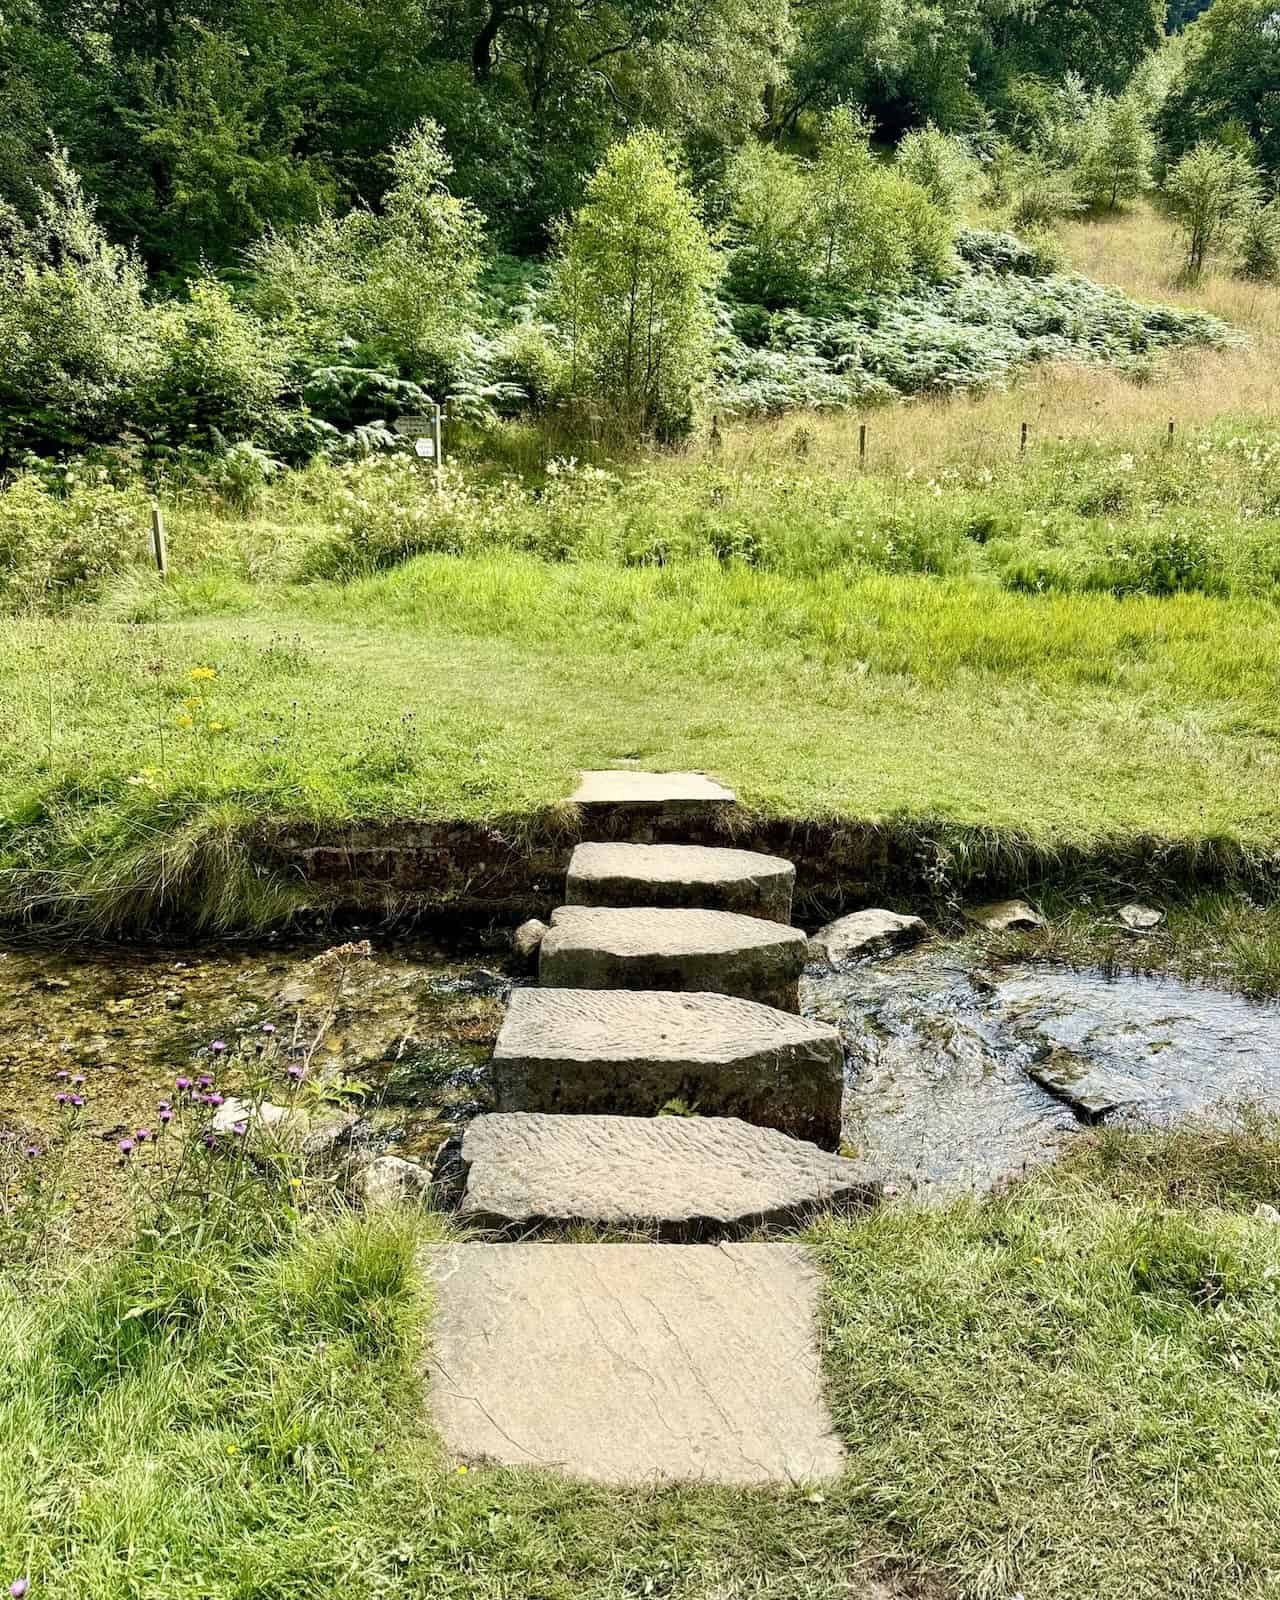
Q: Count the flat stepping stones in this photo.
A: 6